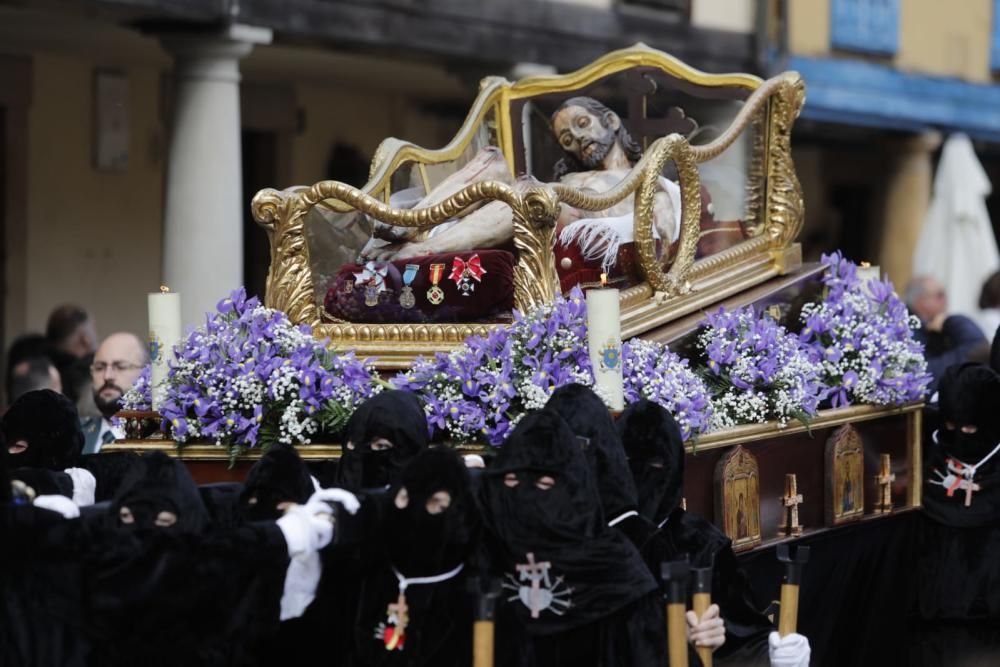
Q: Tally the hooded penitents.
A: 9